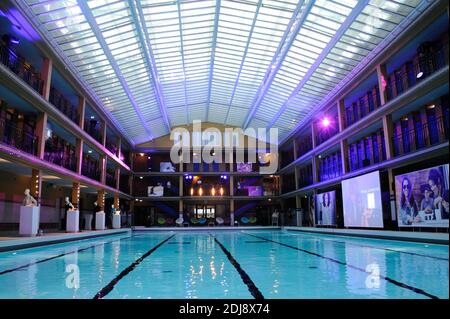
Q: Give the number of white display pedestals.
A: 4